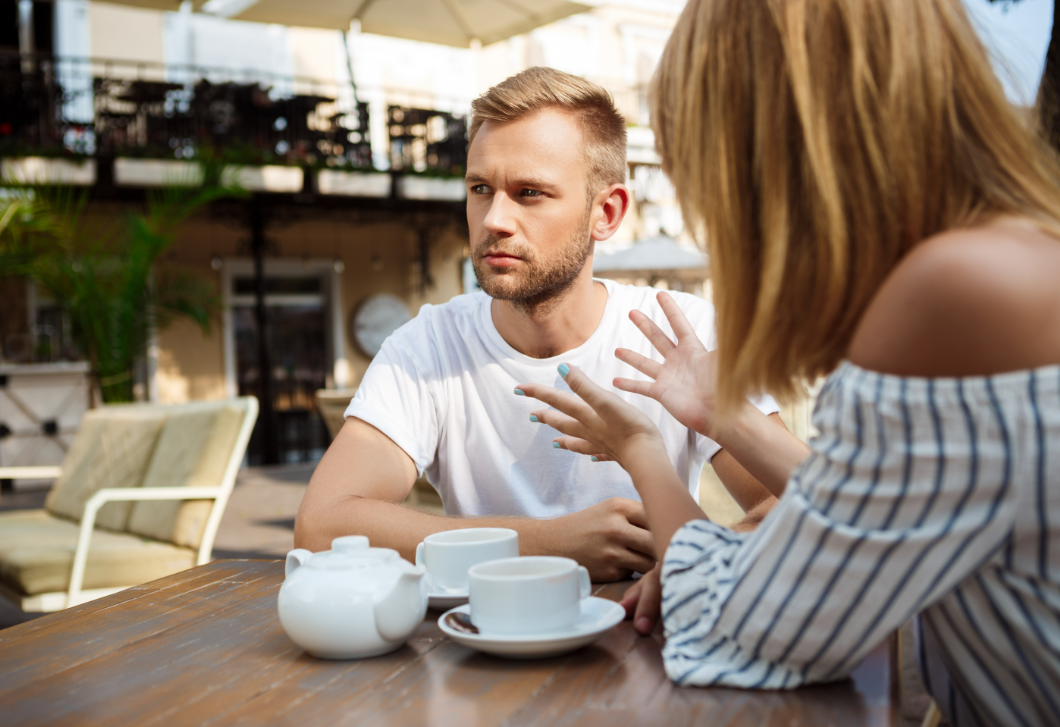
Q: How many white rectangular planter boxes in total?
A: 5